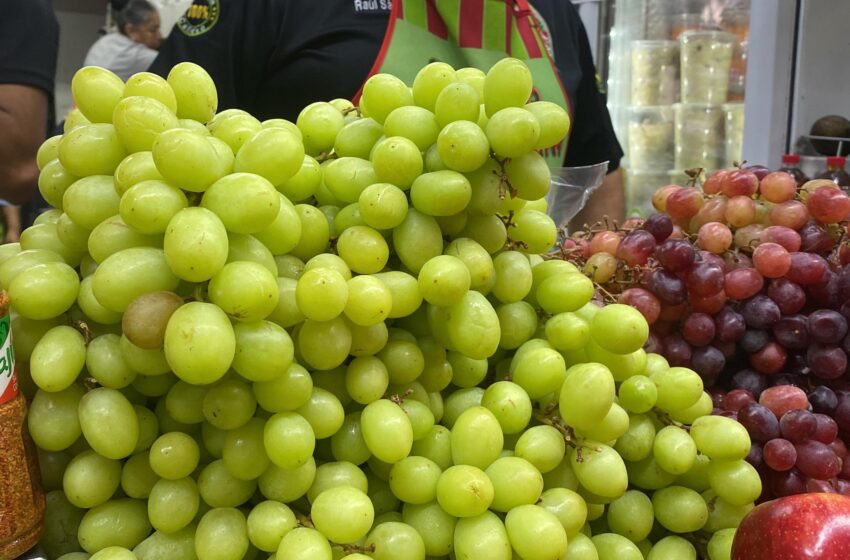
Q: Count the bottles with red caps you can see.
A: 2